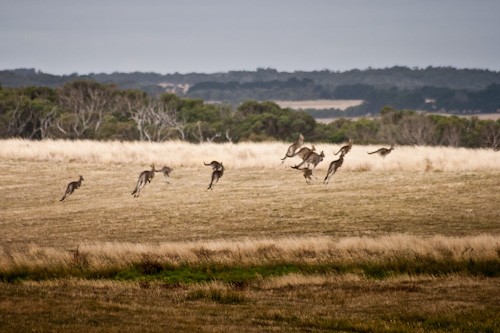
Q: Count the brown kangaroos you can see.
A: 12